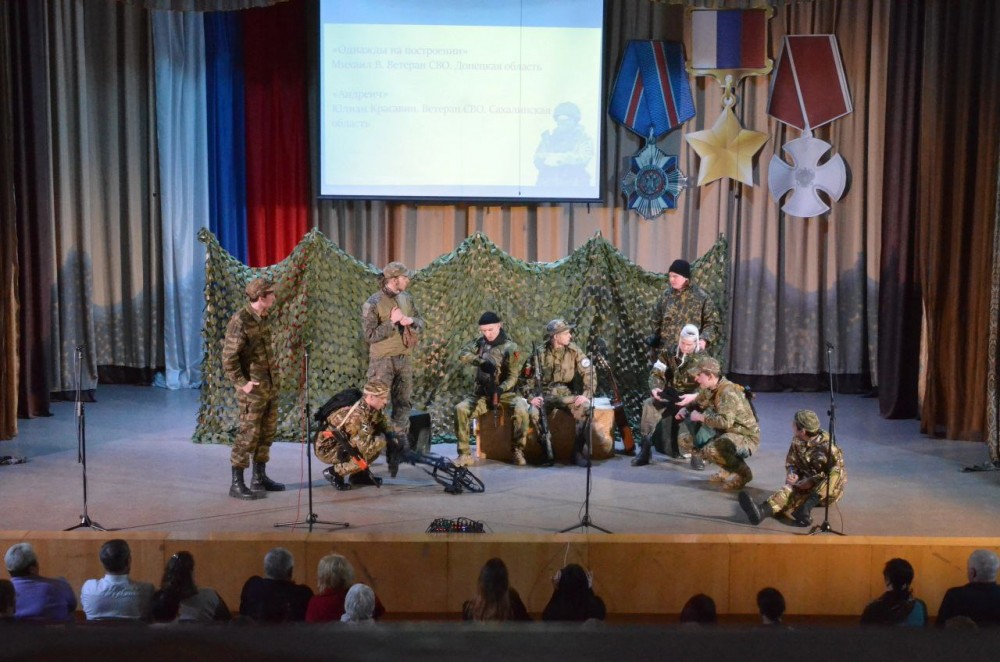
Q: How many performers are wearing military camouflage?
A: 9